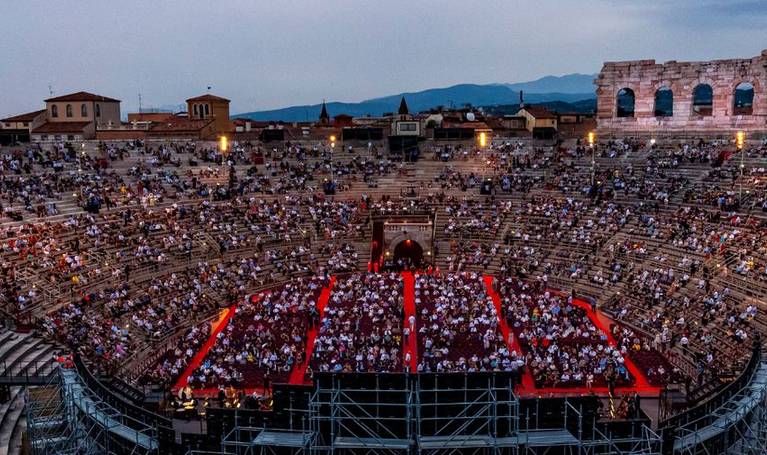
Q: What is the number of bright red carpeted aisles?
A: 5